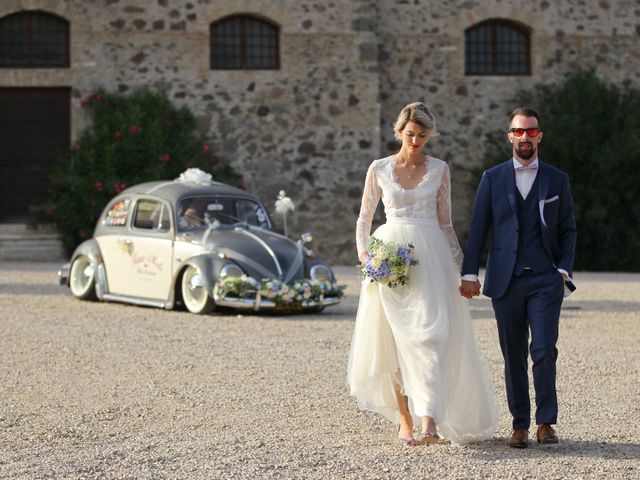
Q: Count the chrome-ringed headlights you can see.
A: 2